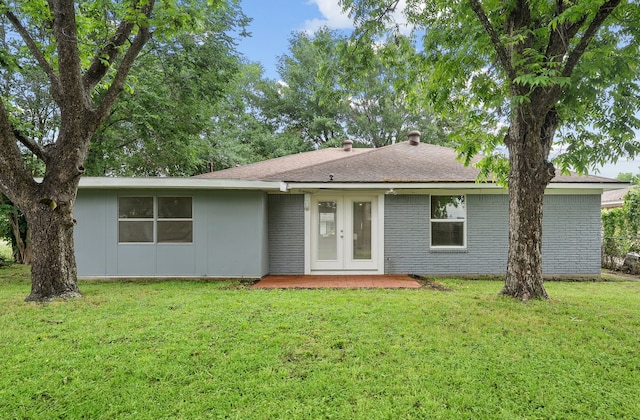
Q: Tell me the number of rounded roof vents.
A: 2